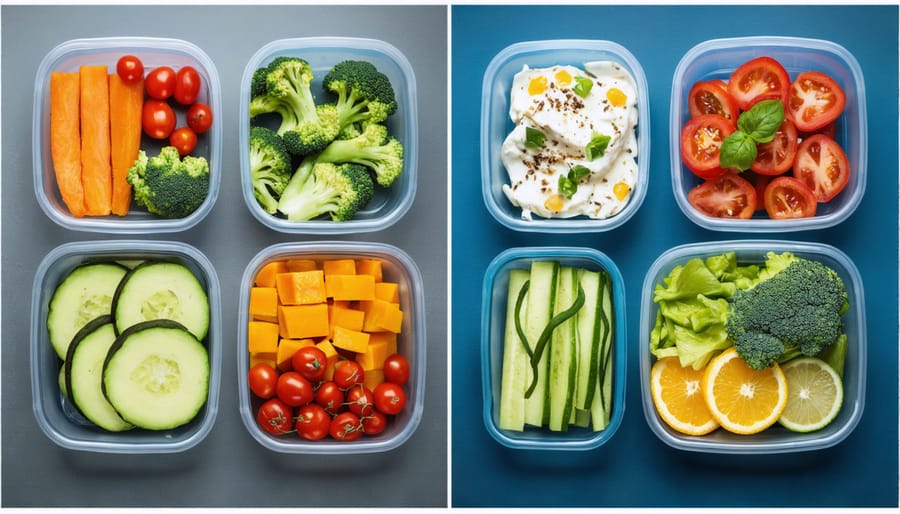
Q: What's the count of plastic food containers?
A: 8